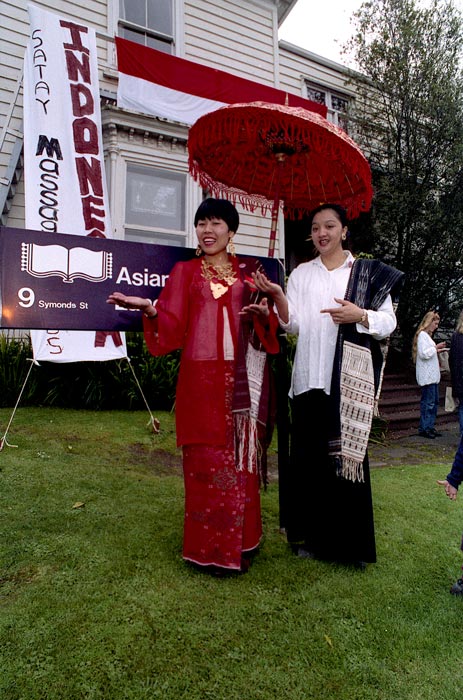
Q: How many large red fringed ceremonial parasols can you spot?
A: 1